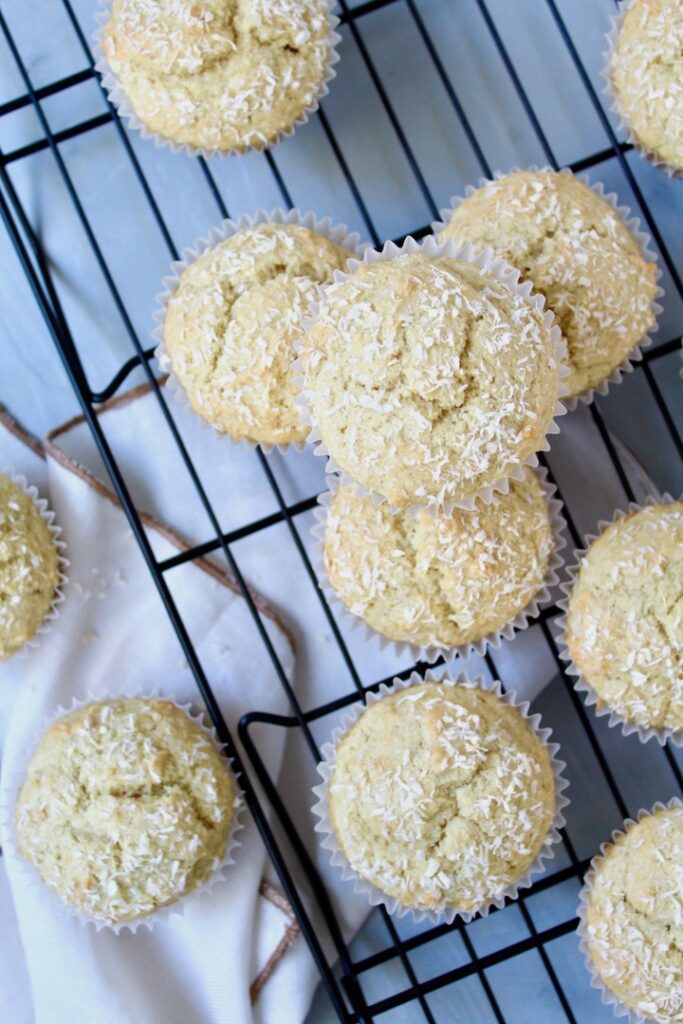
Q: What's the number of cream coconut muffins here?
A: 11